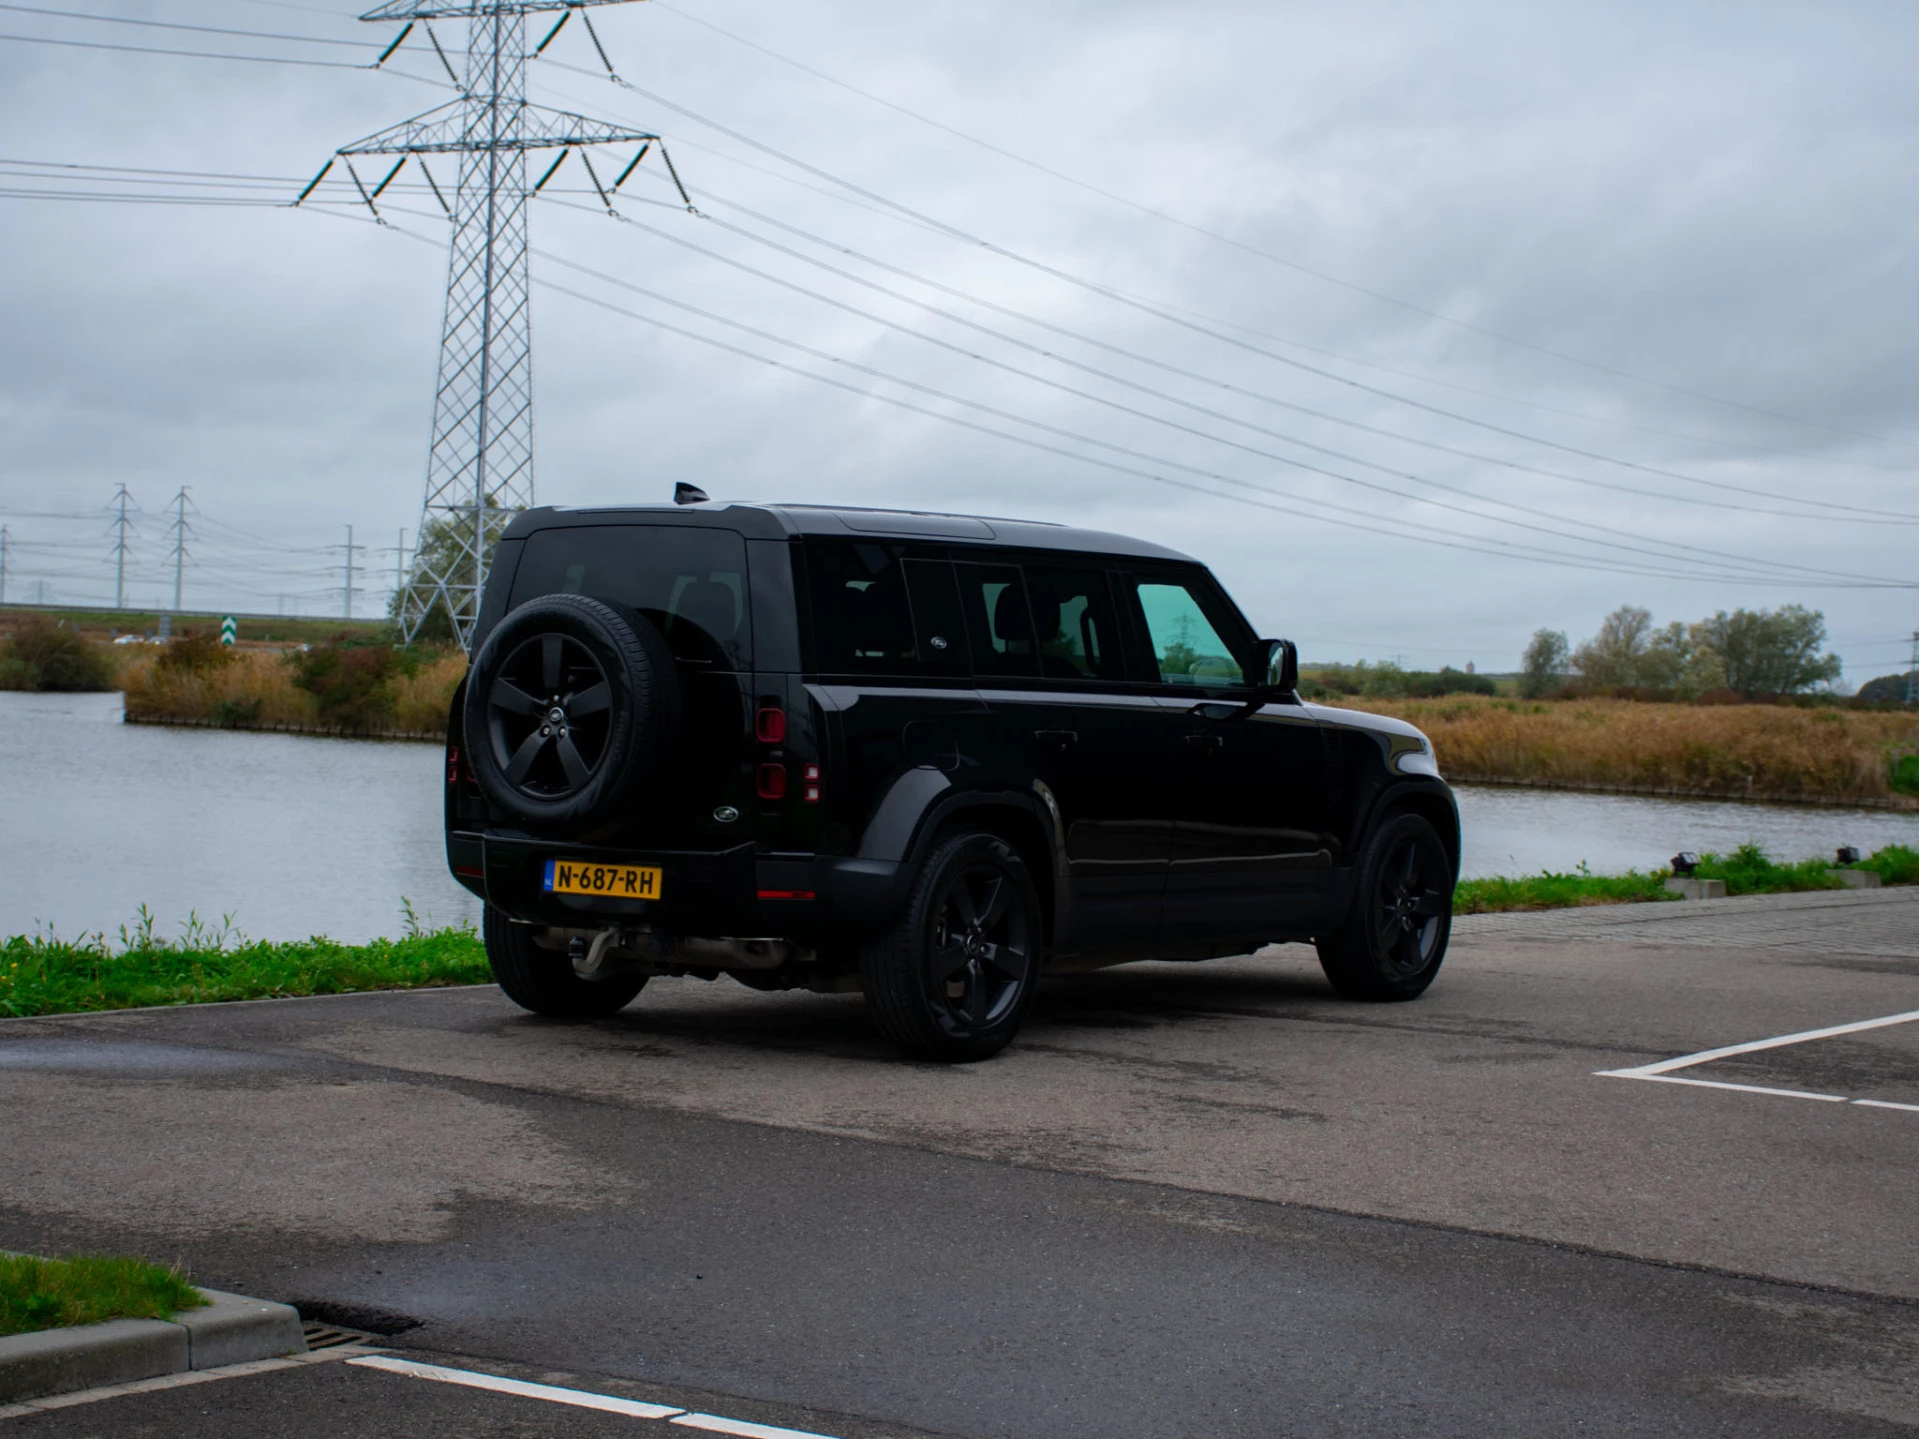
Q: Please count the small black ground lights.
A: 2